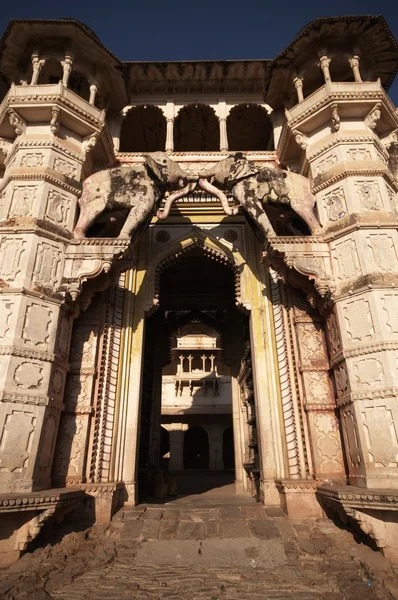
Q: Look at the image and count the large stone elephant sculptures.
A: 2